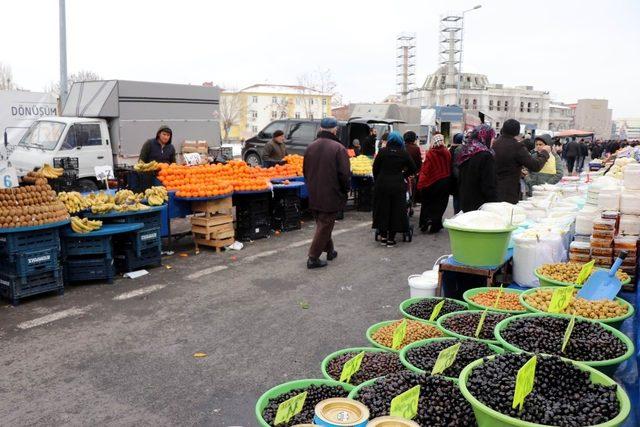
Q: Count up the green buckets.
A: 13